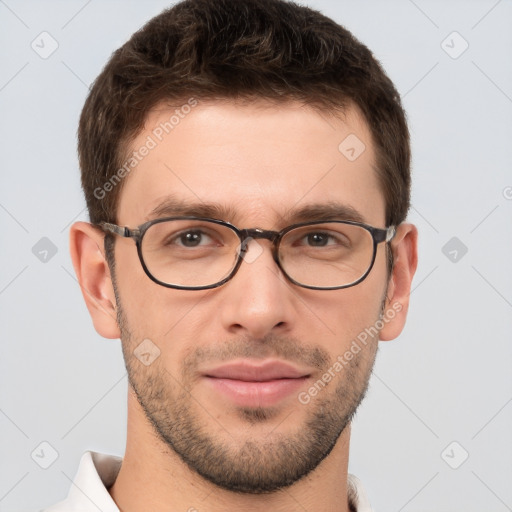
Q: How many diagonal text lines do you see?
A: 2